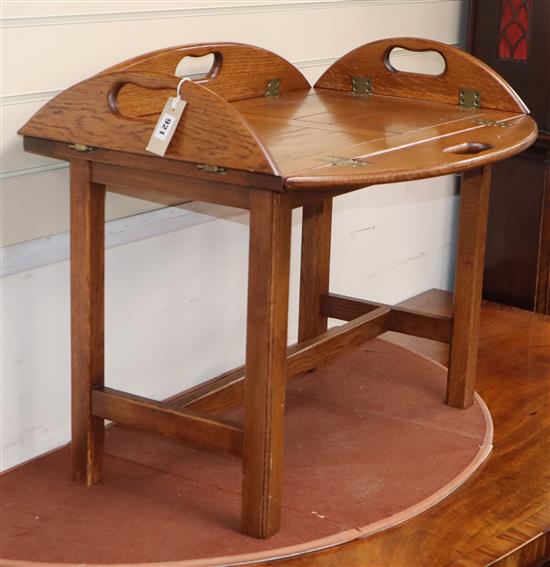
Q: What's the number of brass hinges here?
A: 7